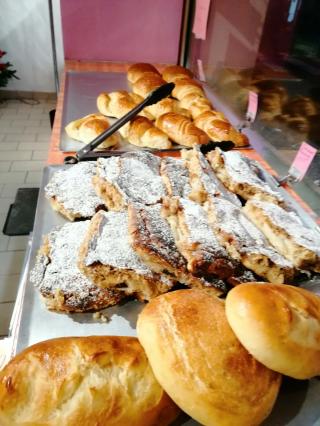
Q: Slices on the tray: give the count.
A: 11